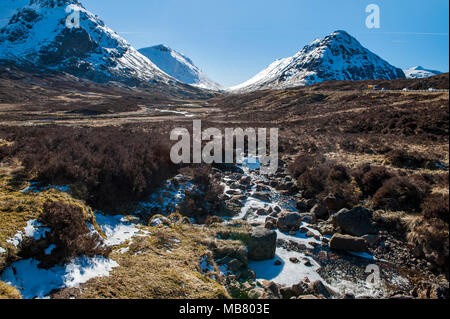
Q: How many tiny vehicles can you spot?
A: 4